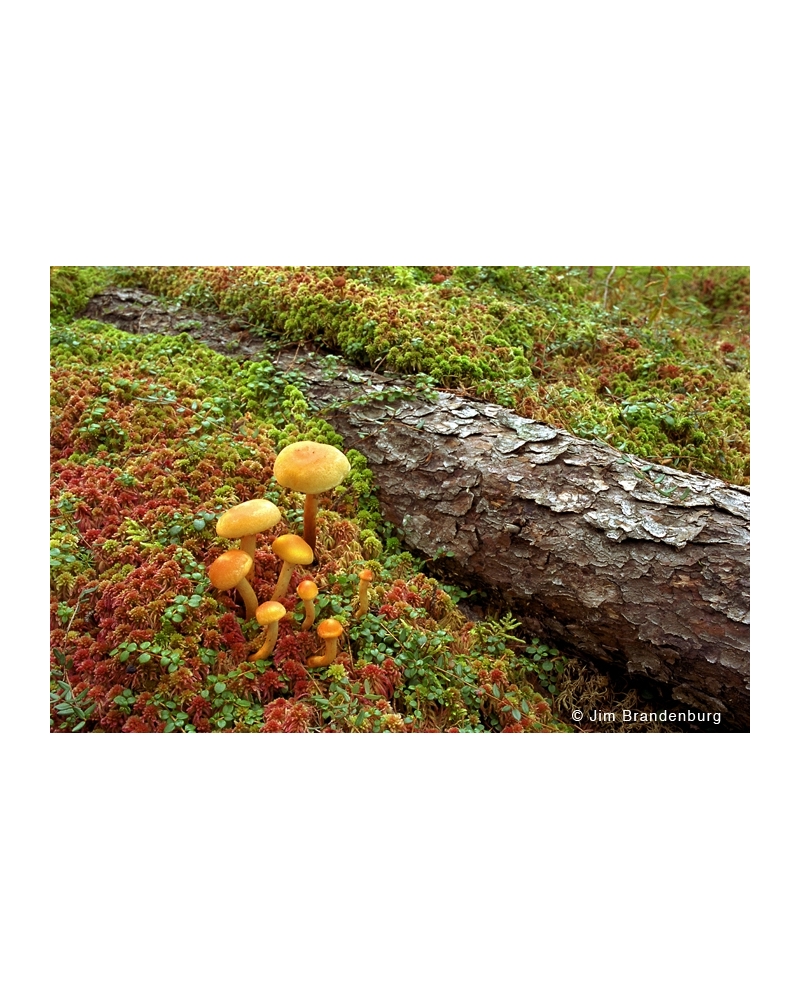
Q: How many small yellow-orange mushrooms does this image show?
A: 8